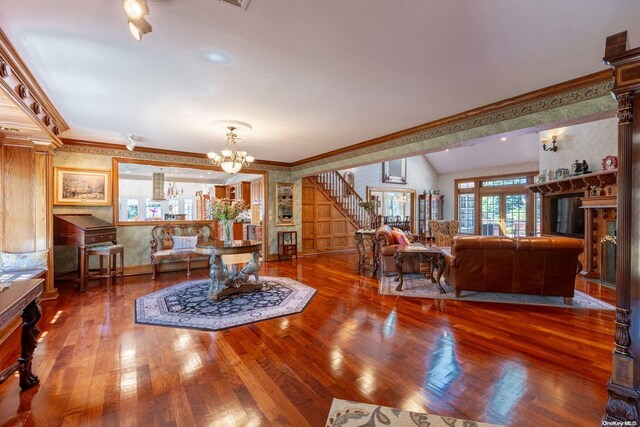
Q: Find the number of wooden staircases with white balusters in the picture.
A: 1